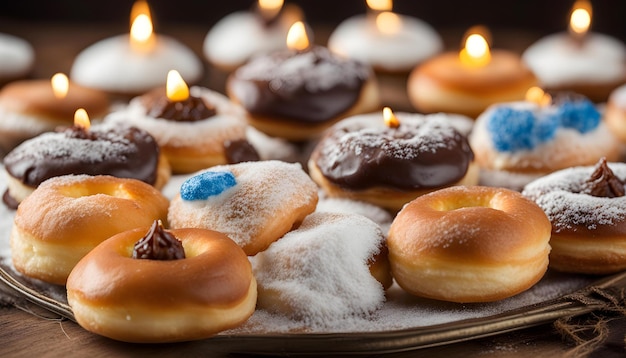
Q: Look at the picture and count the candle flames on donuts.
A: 11